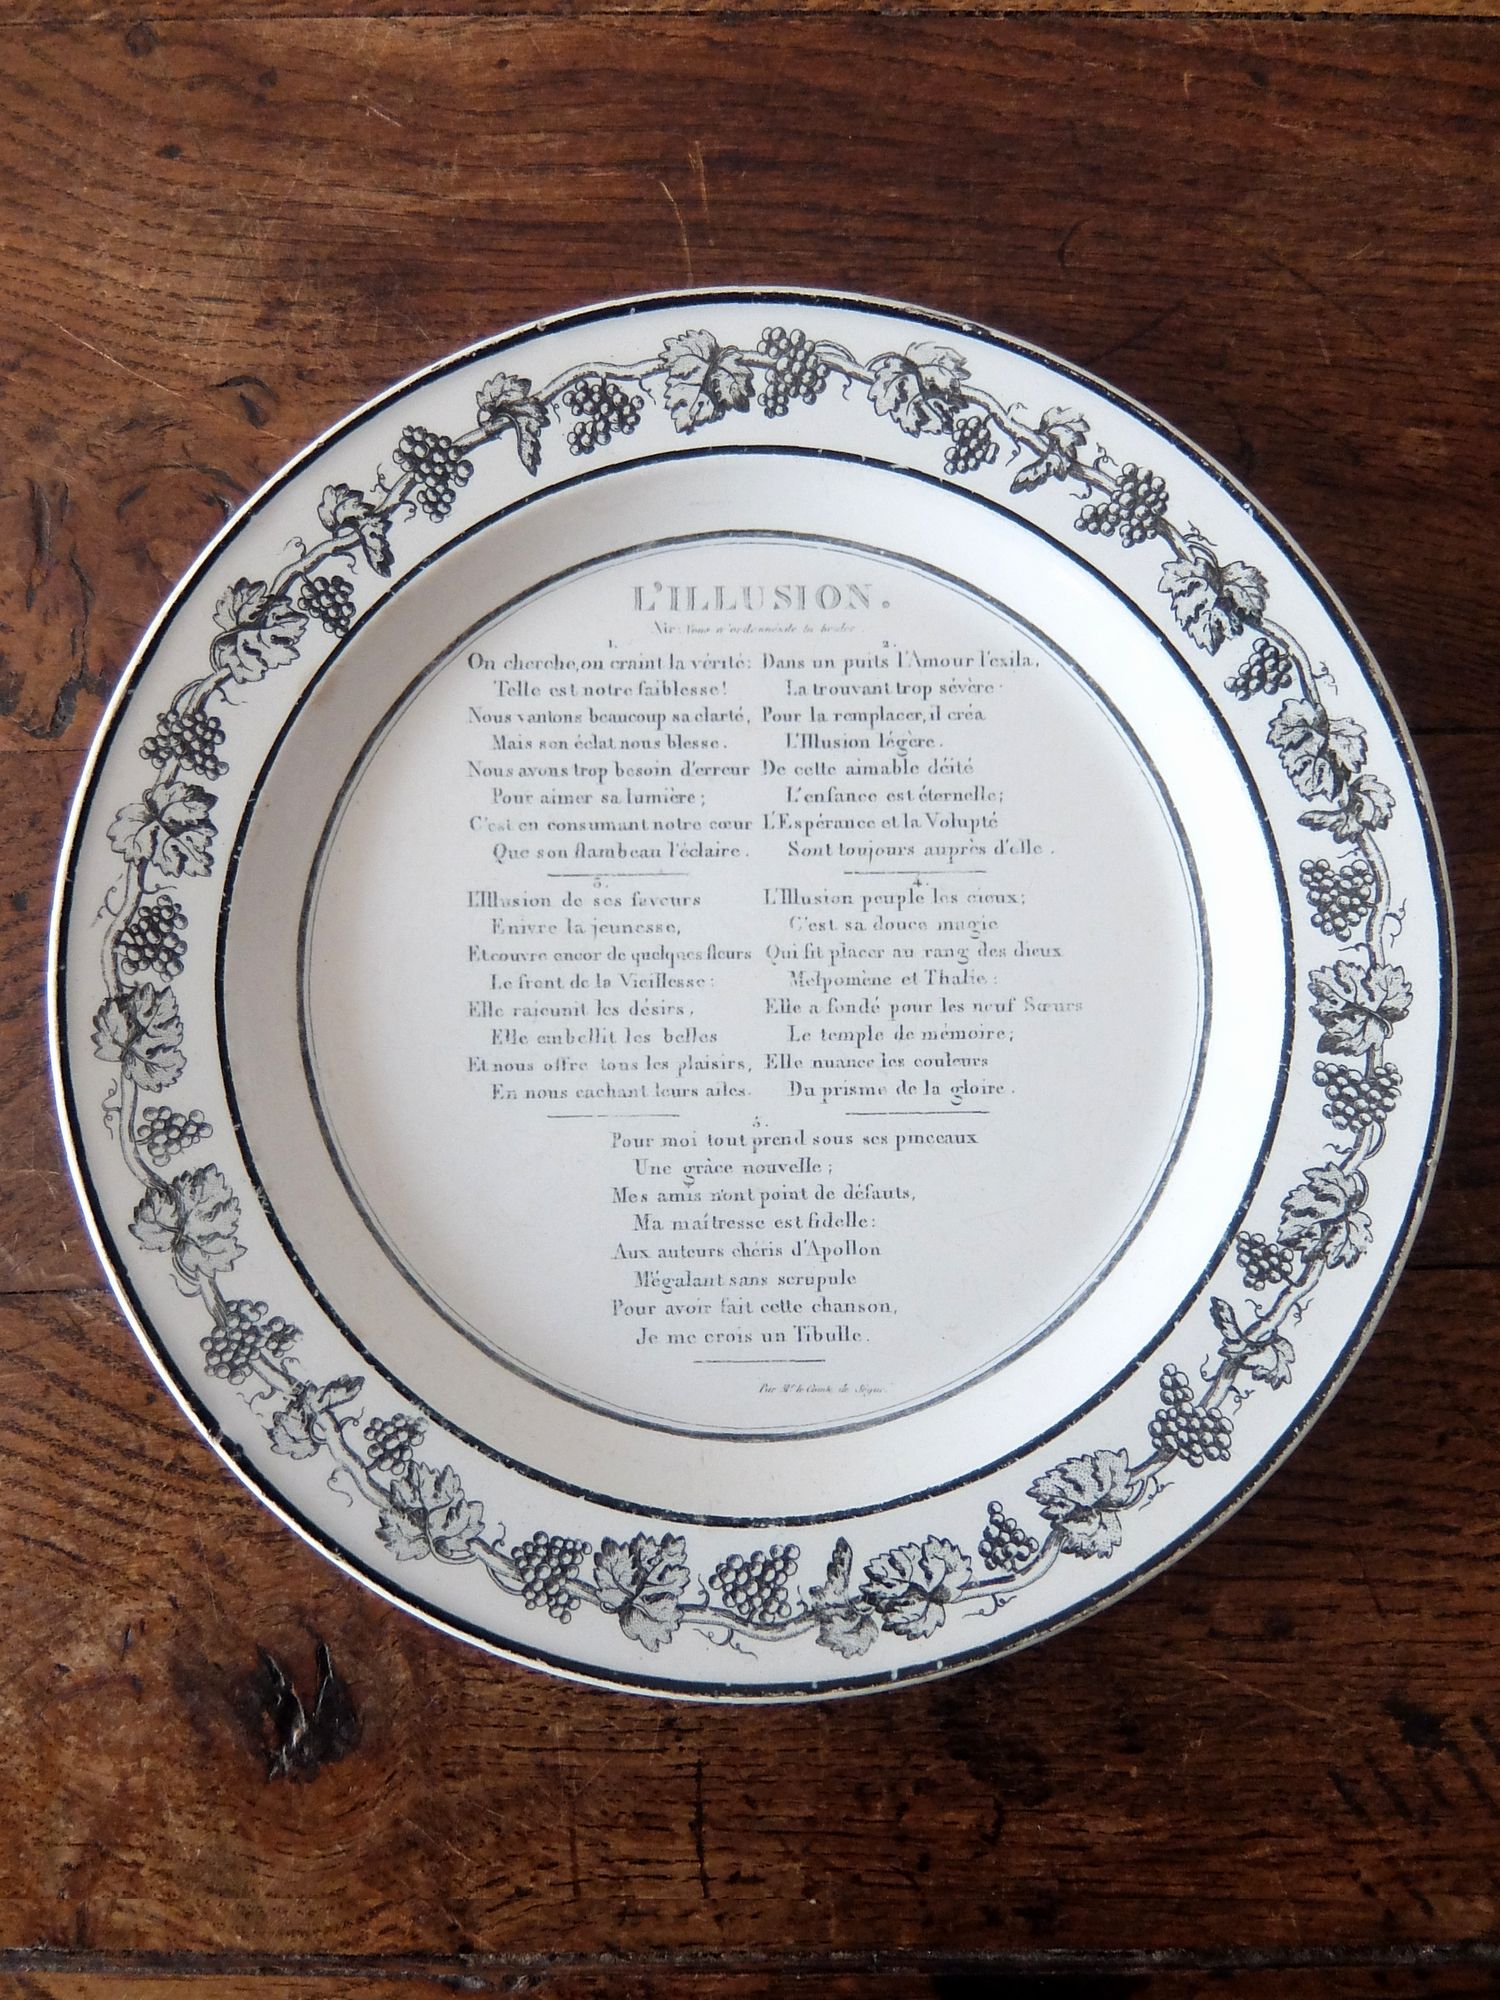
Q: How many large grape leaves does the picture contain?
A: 14